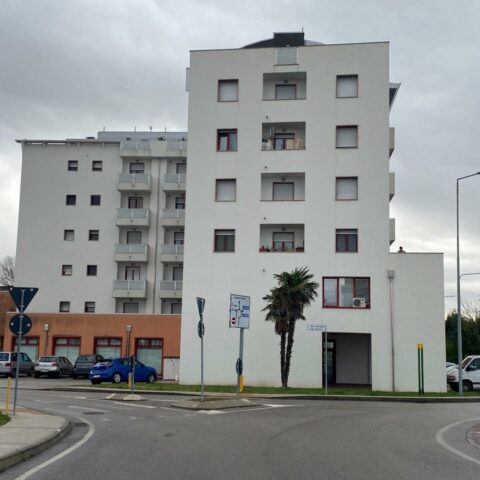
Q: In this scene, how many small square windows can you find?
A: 10